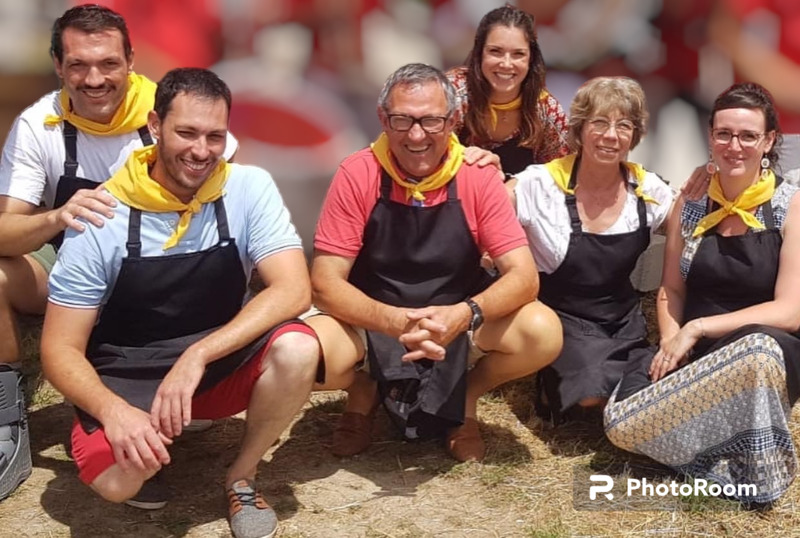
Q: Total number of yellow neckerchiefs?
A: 6